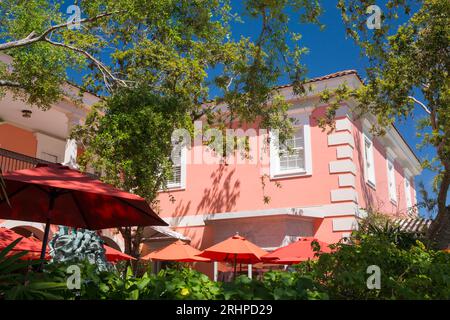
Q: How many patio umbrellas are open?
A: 6